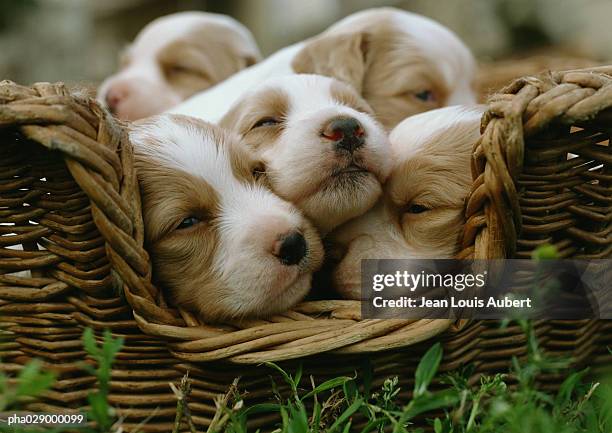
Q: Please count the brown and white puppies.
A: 5